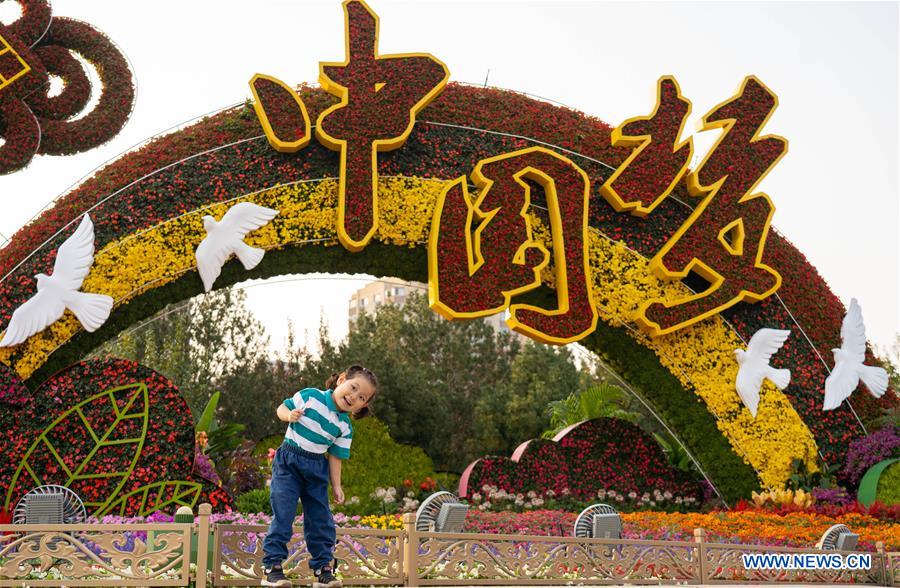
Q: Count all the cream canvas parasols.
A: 0